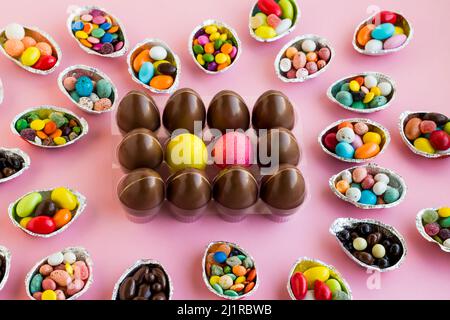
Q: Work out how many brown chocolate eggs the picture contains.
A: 10